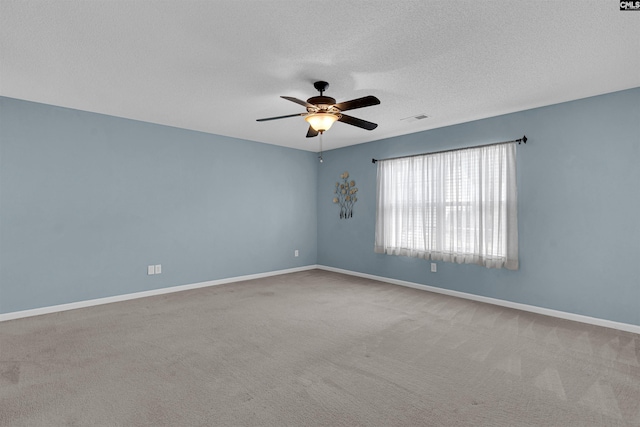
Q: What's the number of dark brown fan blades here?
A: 5